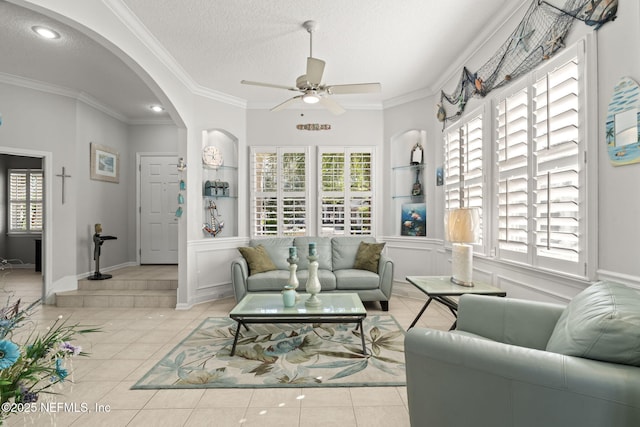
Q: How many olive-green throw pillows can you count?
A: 2